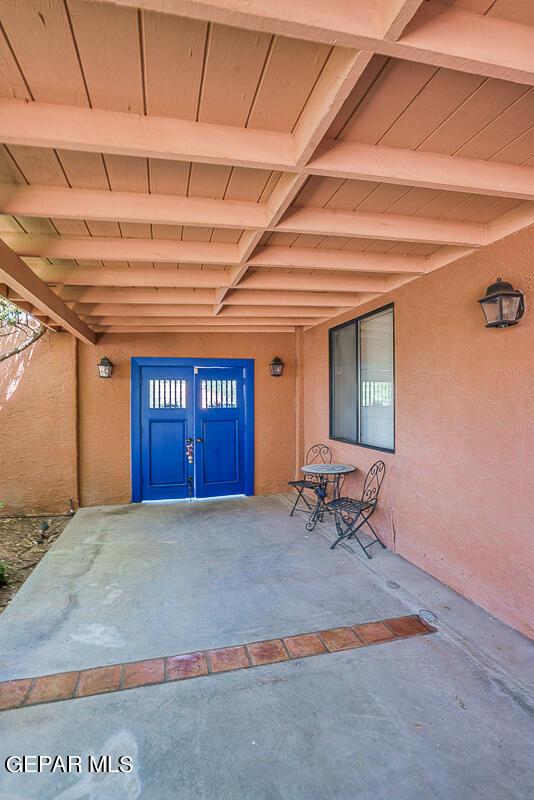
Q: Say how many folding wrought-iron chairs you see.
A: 2